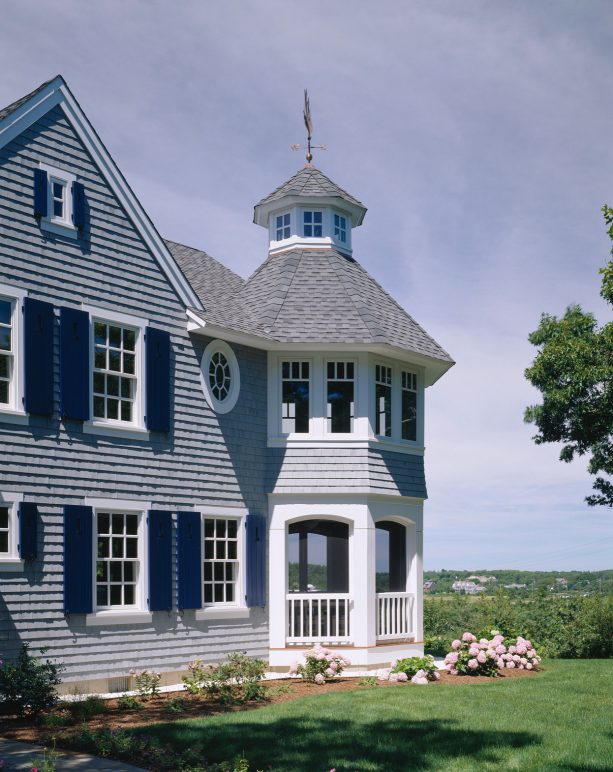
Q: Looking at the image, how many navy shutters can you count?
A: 10